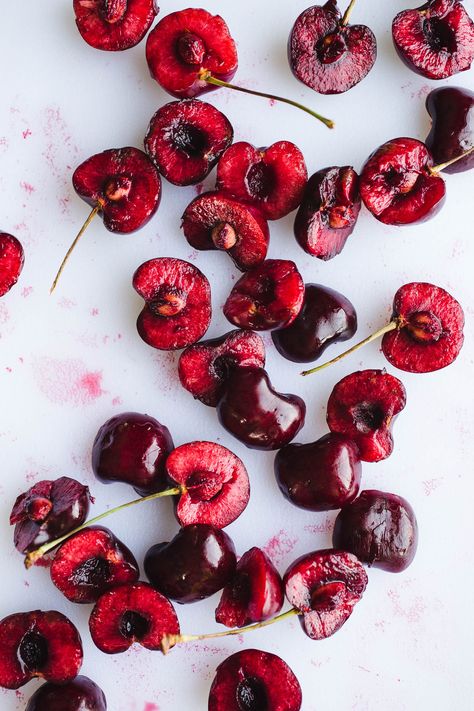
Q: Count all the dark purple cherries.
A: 8